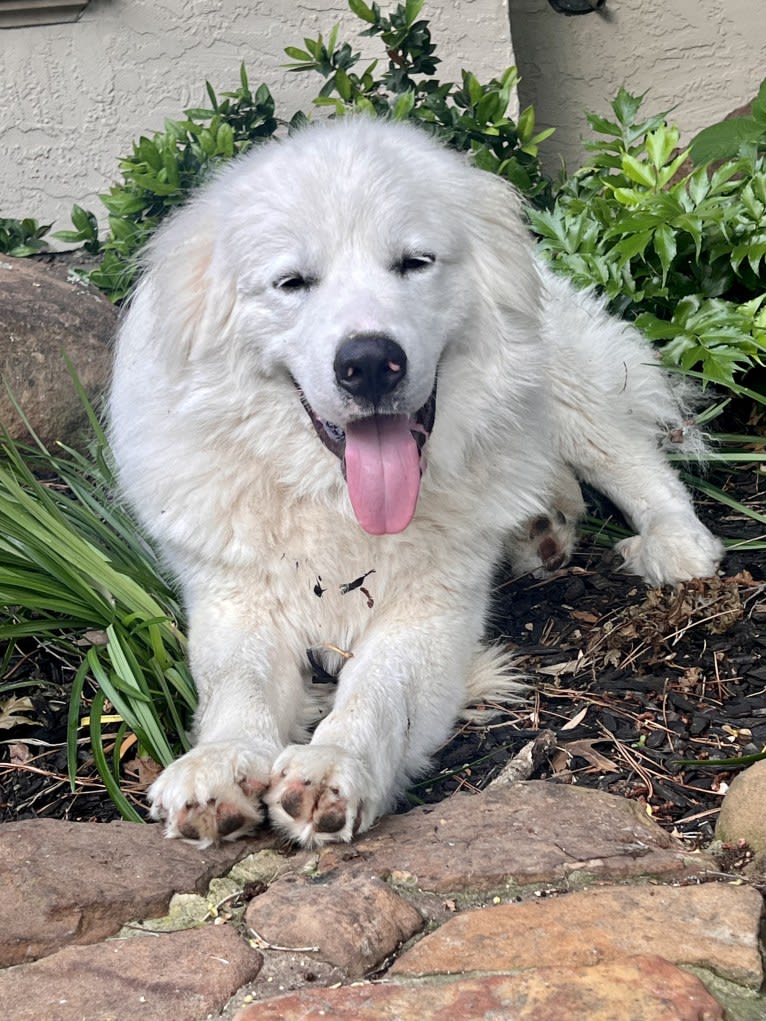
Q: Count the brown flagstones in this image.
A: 6